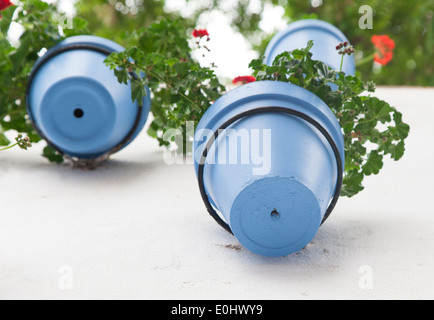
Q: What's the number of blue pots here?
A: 3